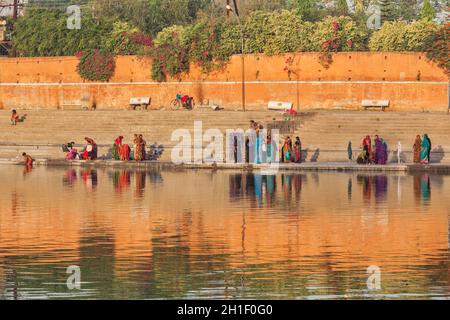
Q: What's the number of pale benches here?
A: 3